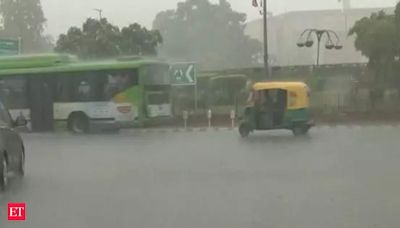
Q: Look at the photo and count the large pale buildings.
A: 1